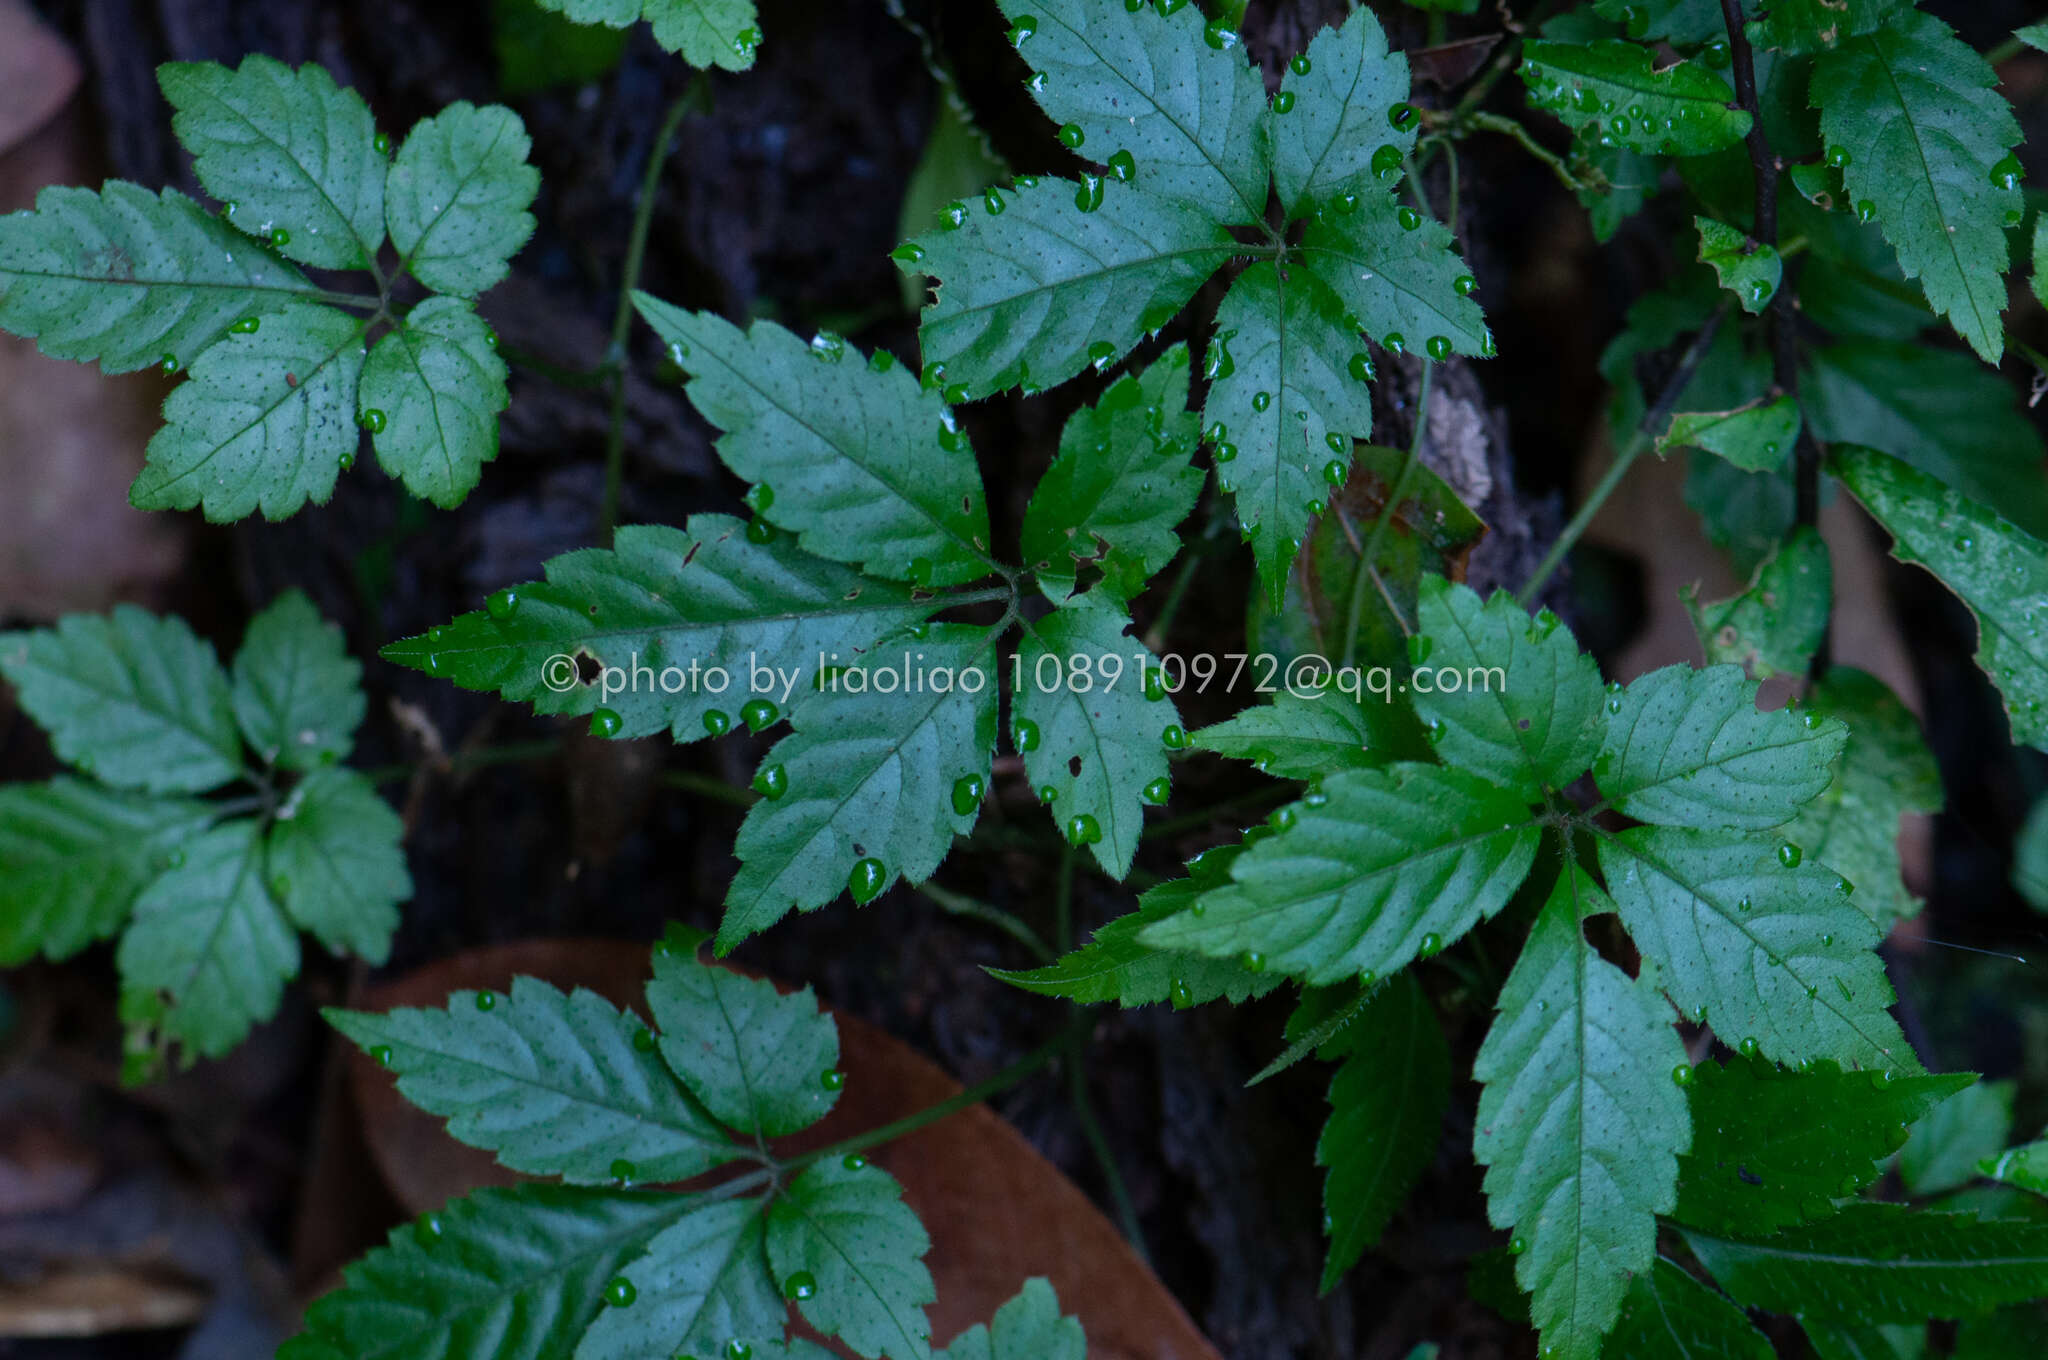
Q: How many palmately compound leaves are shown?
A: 6